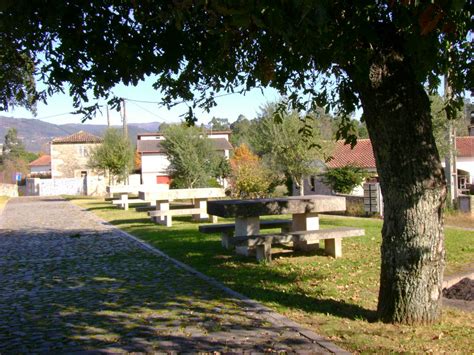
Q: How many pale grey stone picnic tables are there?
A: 3